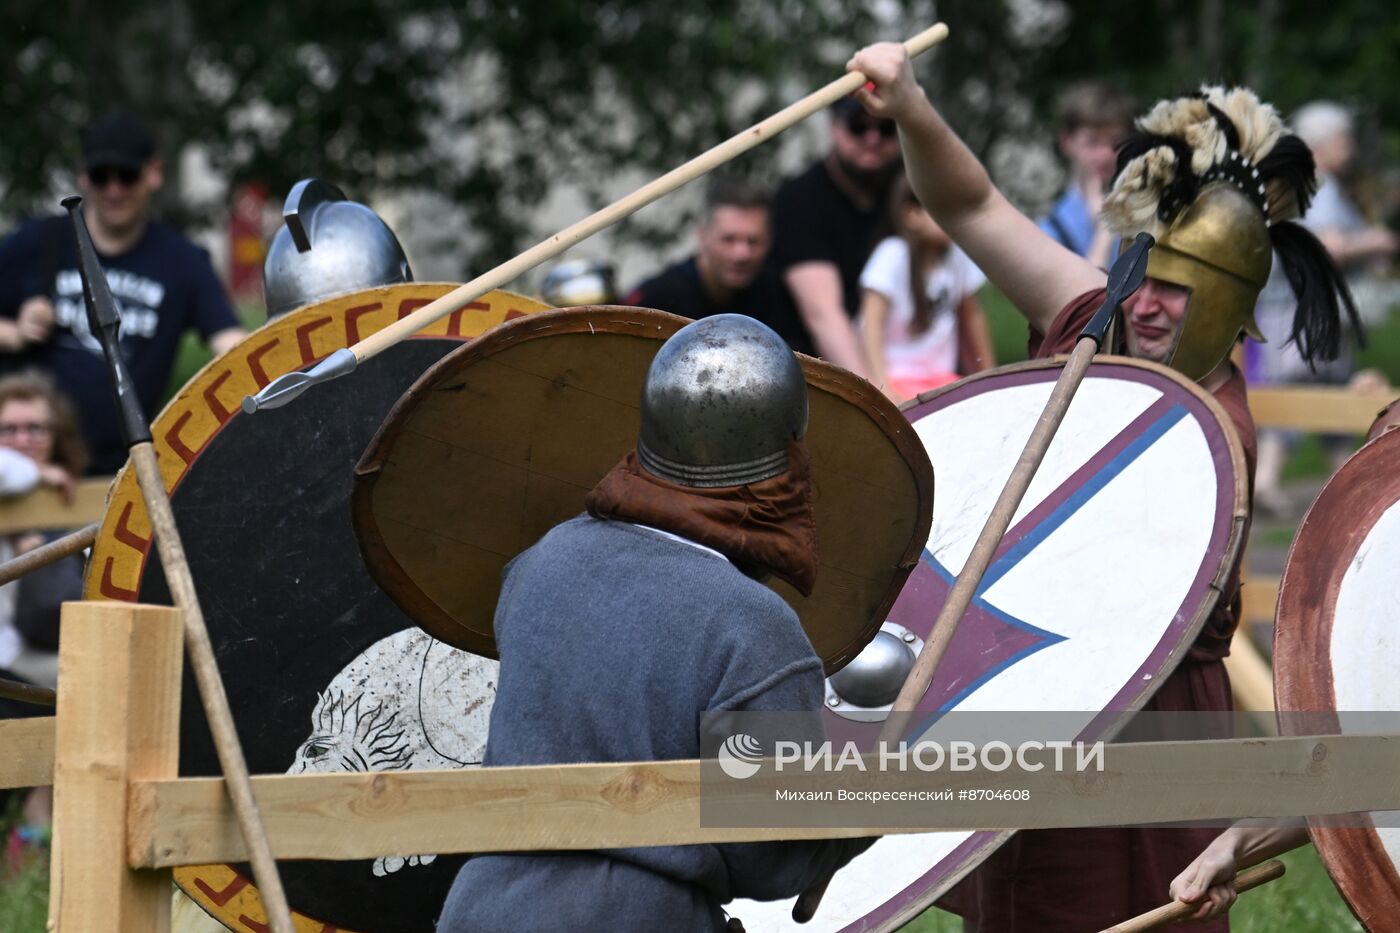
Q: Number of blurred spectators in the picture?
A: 7